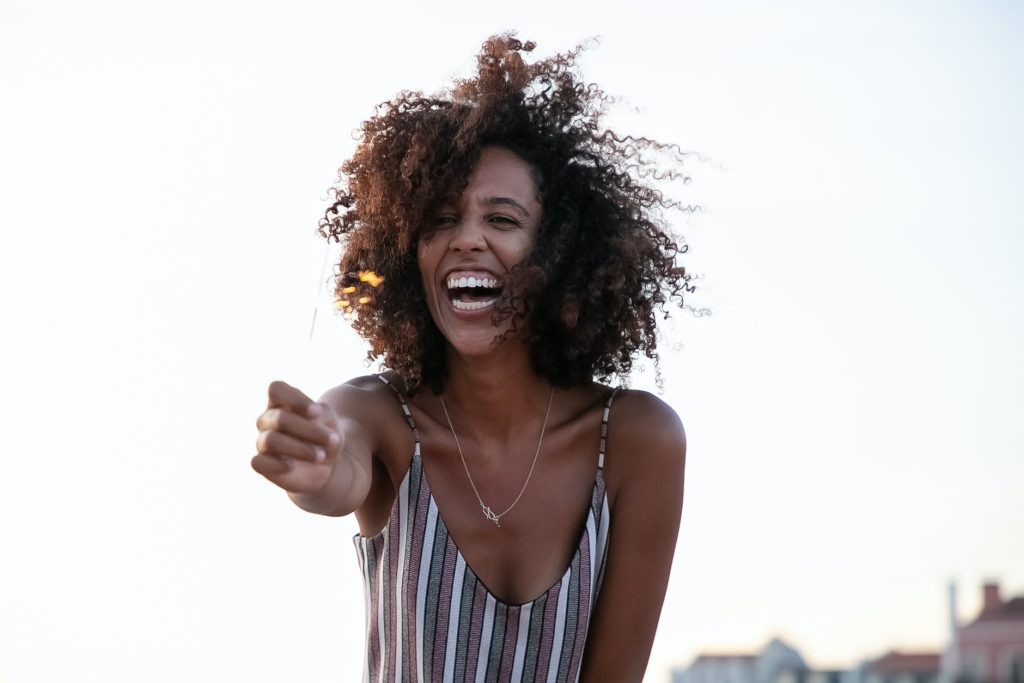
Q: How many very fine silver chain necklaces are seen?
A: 1